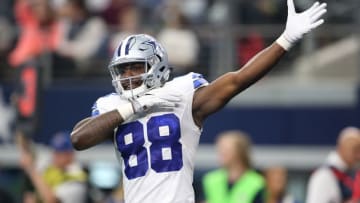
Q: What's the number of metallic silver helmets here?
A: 1